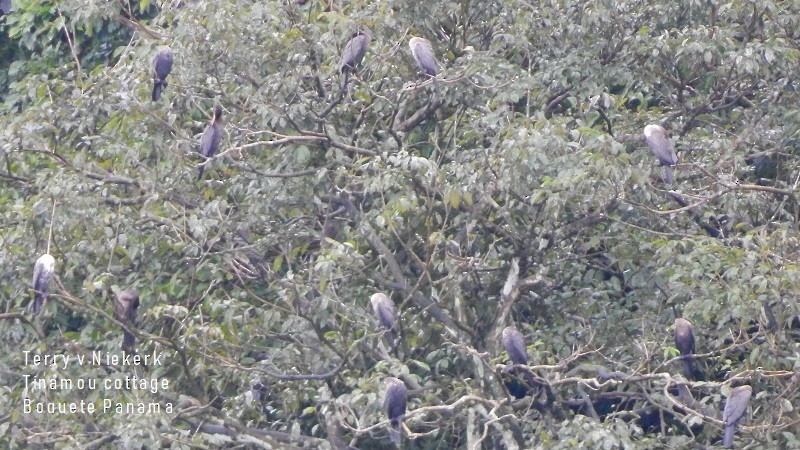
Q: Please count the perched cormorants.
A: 12